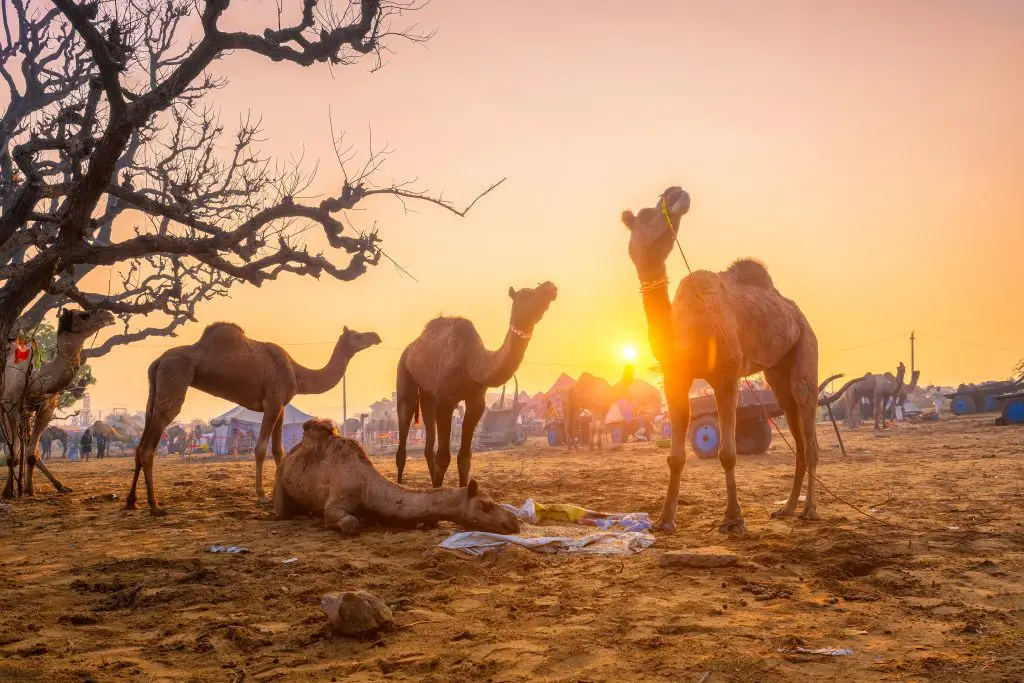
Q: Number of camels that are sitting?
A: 1